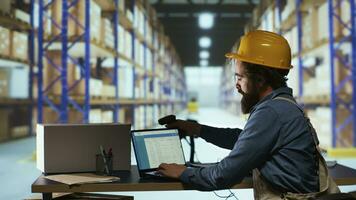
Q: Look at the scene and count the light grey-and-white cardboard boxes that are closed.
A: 1